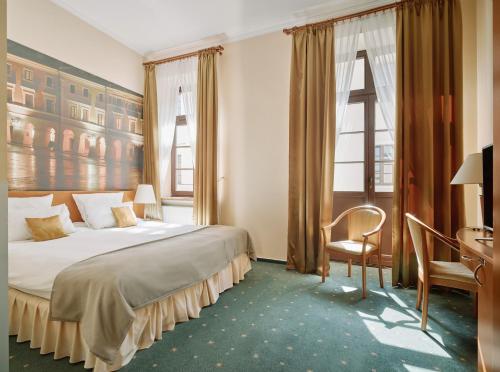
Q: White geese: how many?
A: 0